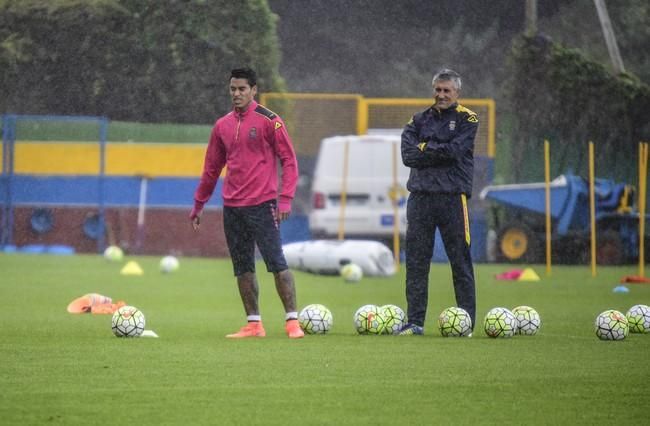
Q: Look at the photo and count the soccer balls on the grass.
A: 12